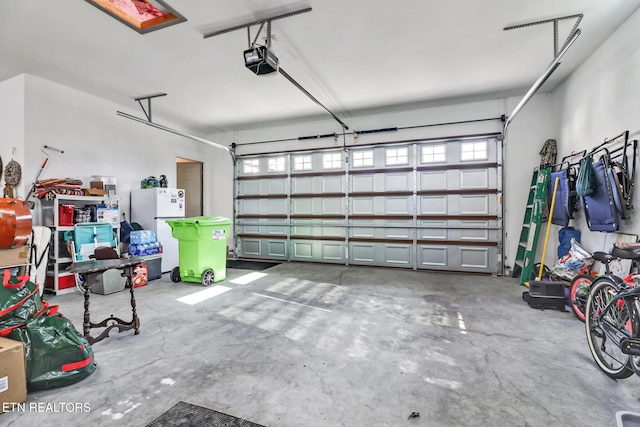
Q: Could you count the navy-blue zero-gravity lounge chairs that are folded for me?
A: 2